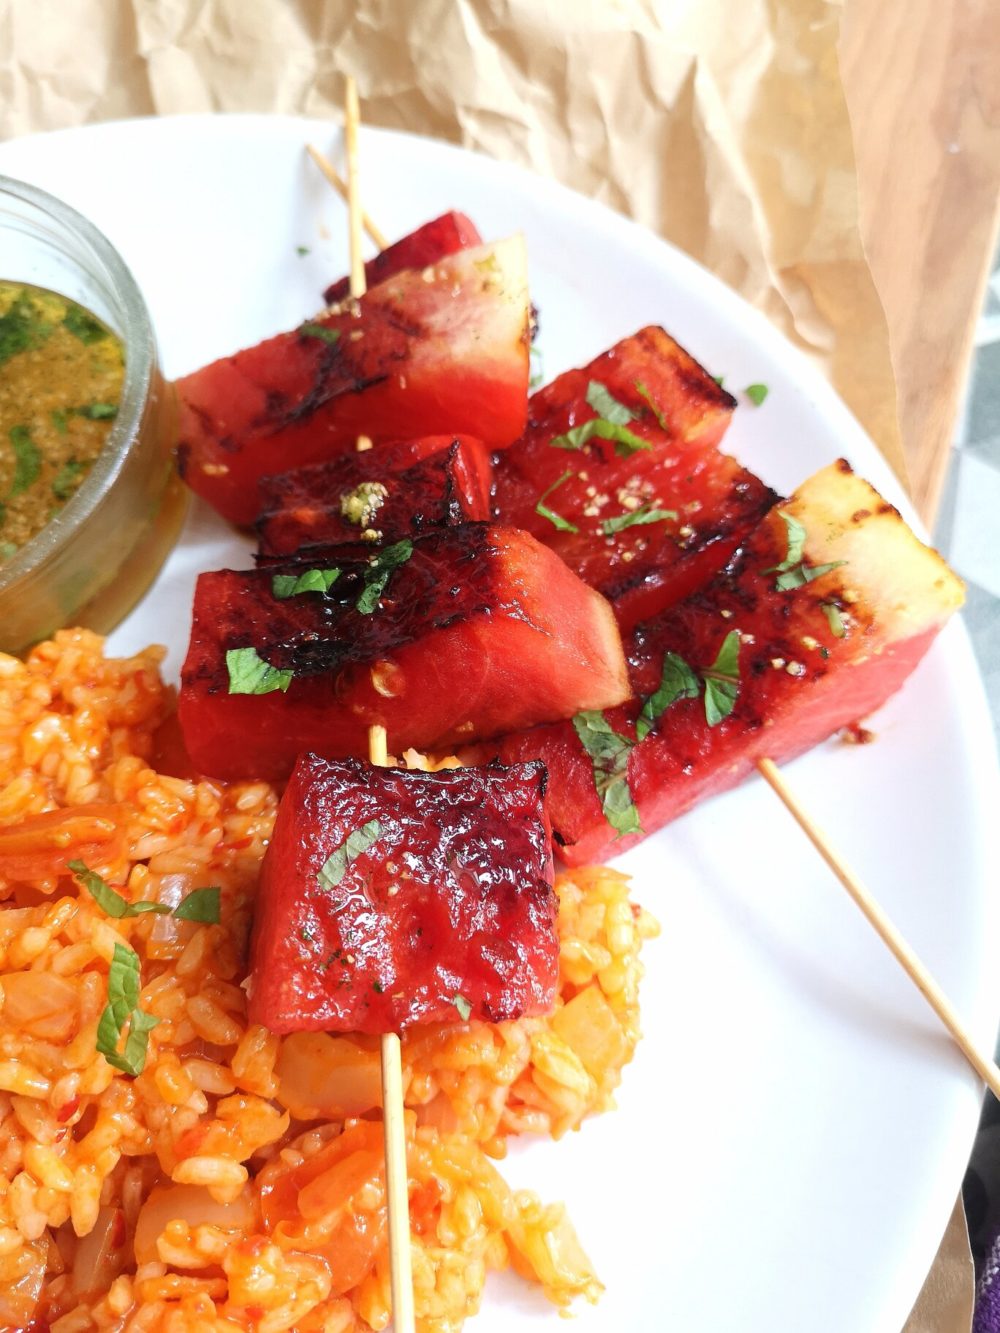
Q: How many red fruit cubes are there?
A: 8